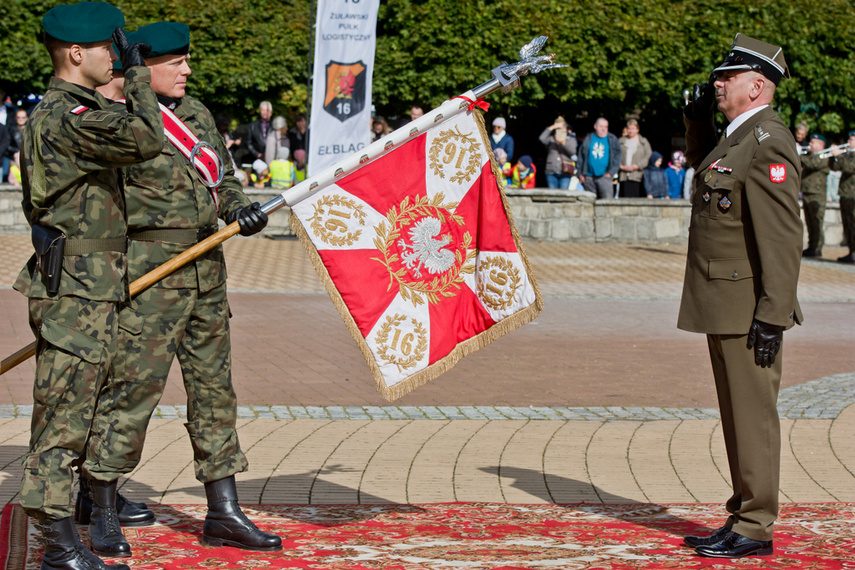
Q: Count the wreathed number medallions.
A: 4